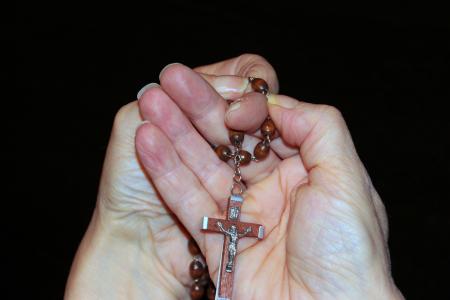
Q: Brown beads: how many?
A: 9